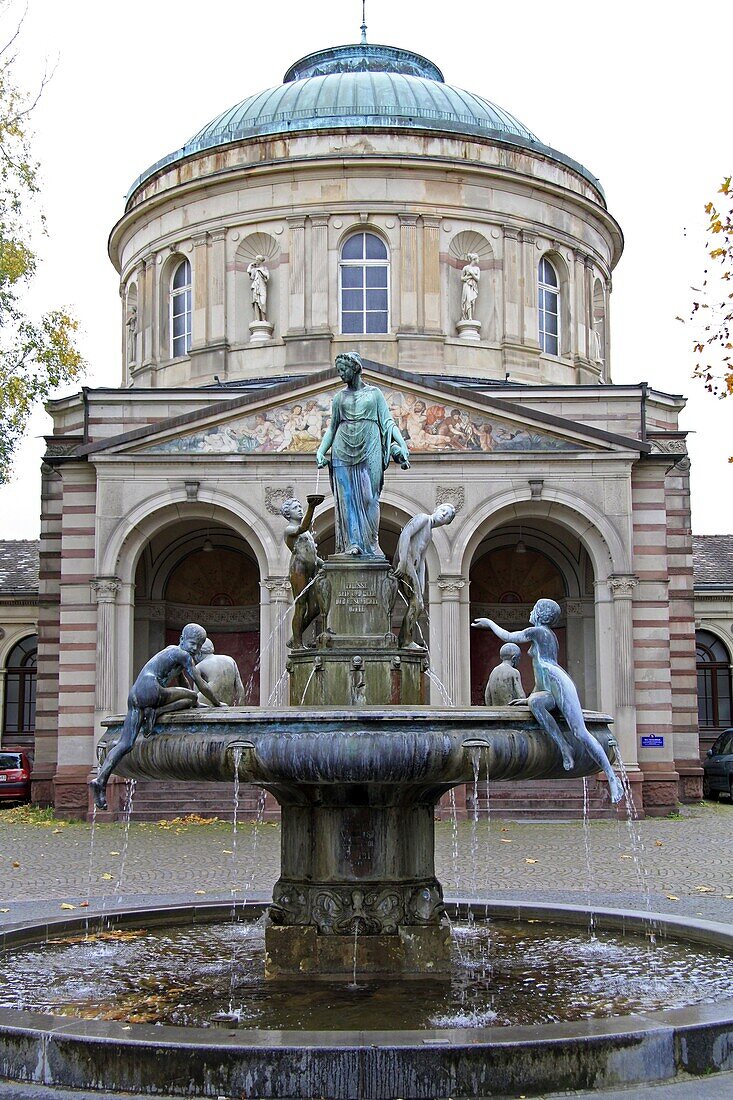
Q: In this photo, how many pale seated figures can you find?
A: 2